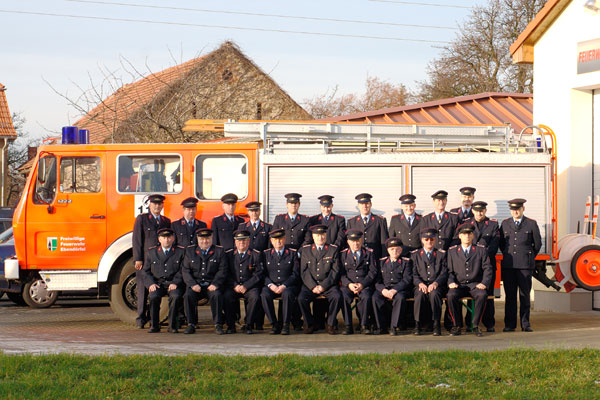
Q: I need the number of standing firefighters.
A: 12